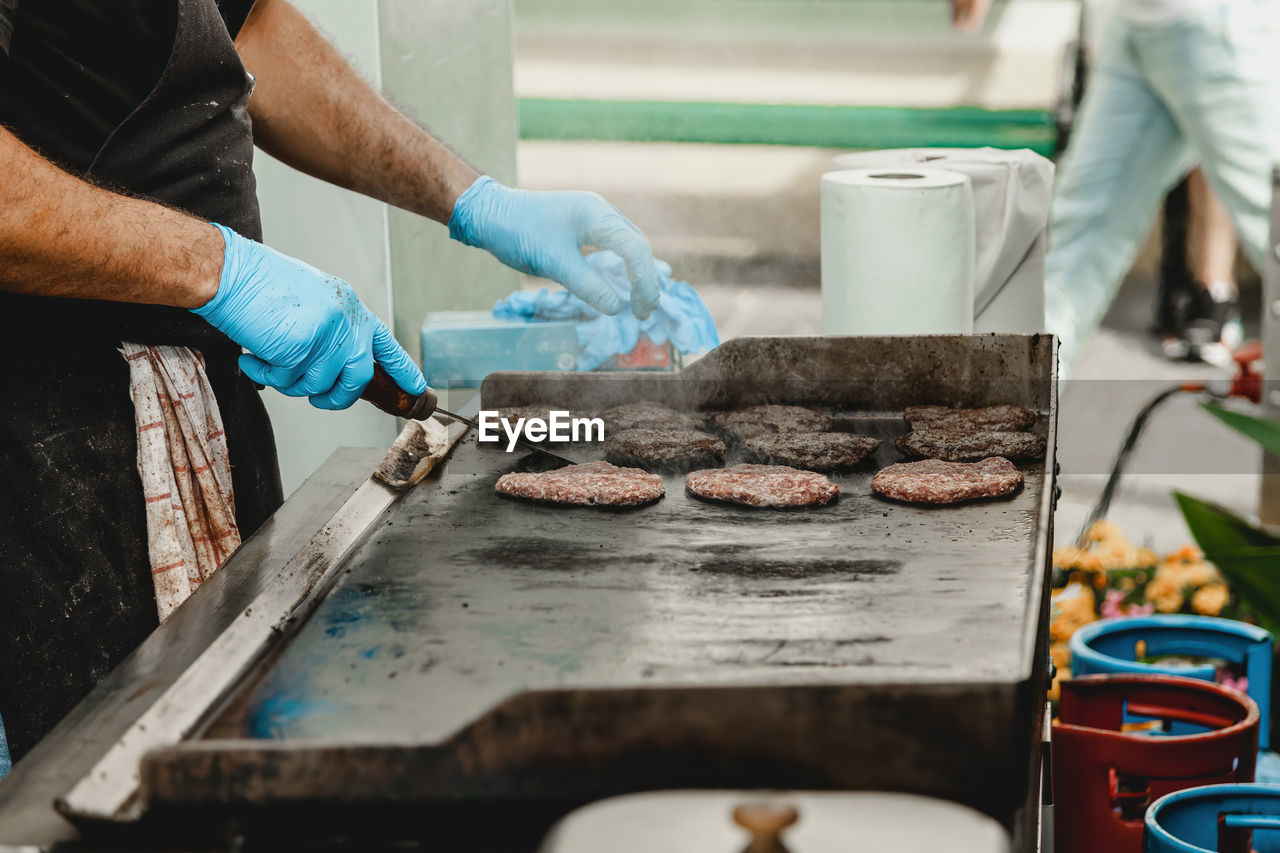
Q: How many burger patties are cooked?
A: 7